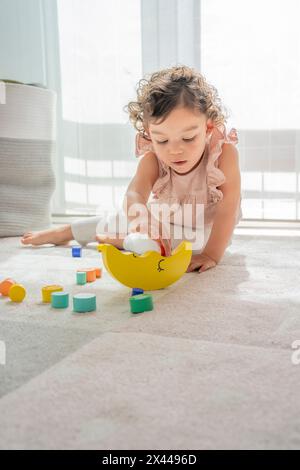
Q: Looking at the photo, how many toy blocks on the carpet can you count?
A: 11